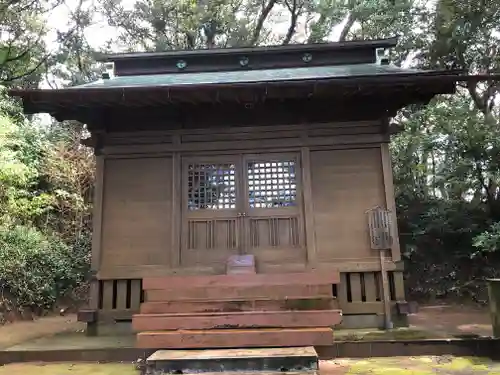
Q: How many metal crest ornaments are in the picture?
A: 3